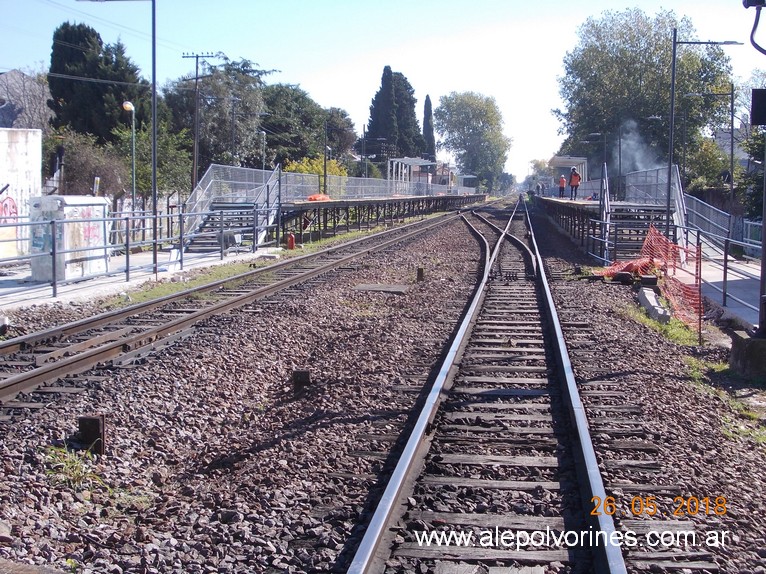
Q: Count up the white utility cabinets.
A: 1